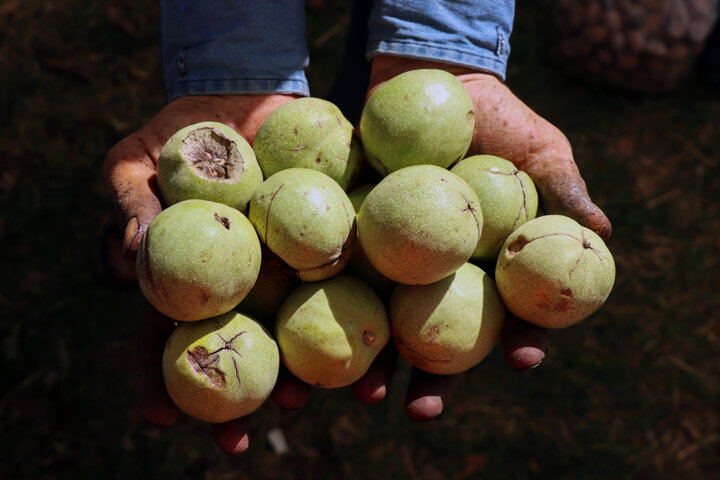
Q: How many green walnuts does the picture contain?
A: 13